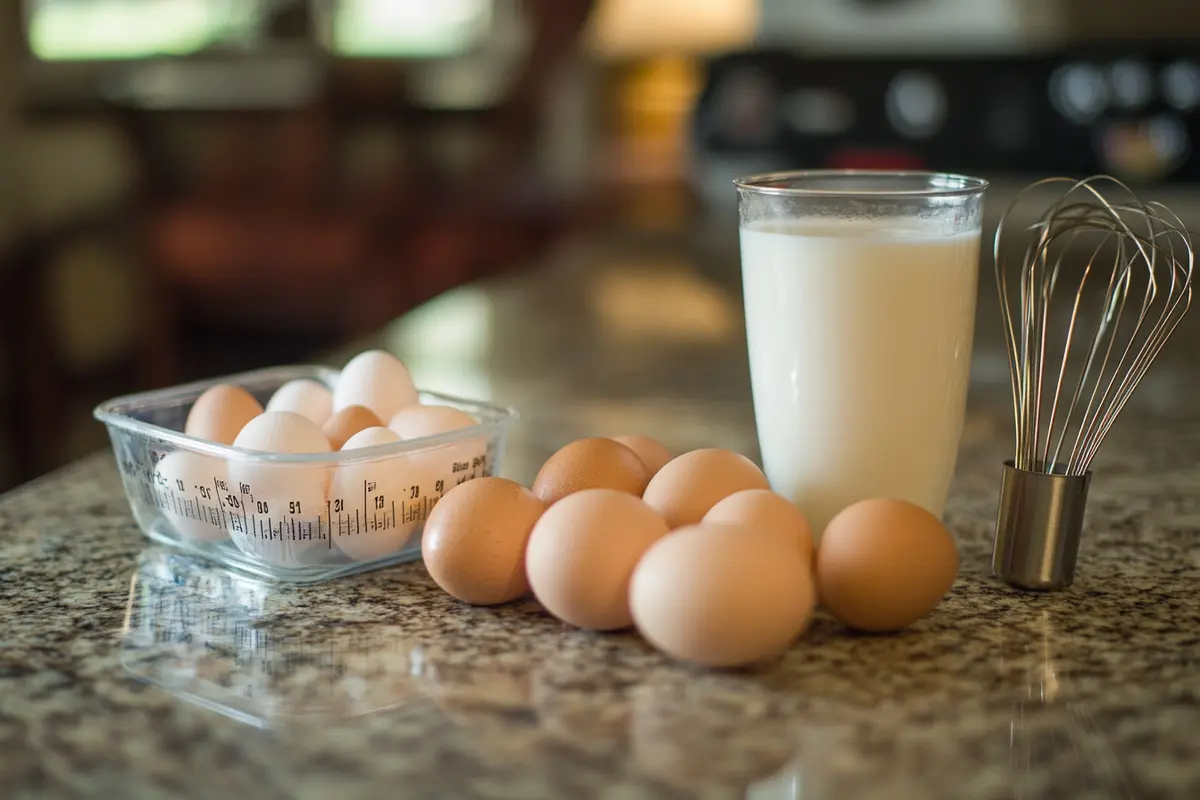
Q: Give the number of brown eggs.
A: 10